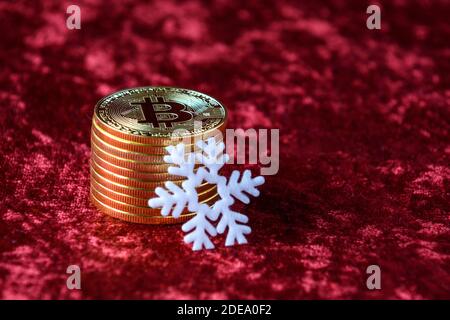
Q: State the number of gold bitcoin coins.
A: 10